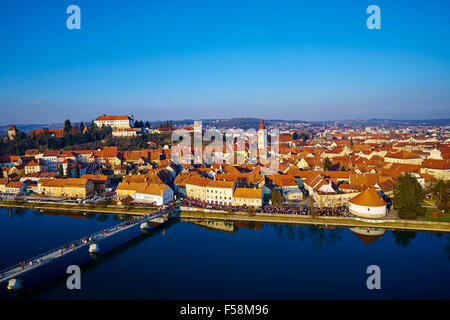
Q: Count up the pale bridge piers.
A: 3